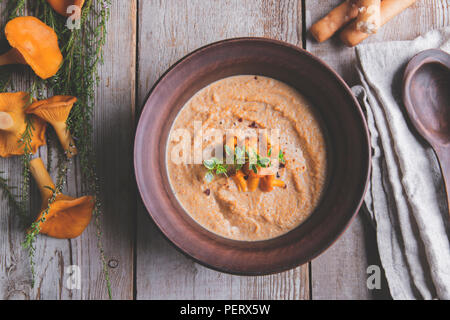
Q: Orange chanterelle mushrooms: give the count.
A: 5